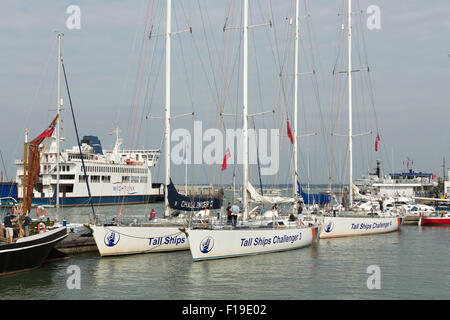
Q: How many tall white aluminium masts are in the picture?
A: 4